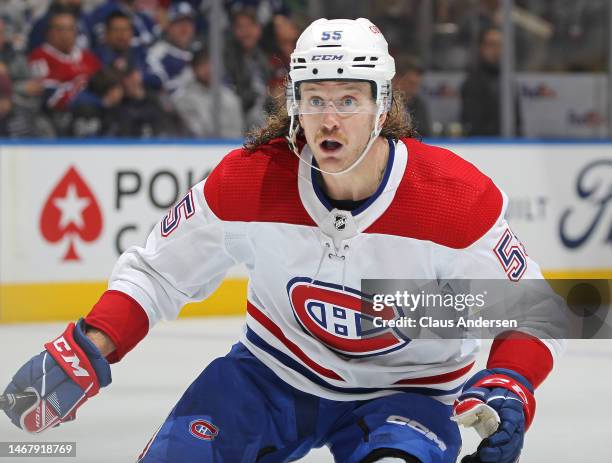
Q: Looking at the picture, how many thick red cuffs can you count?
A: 2